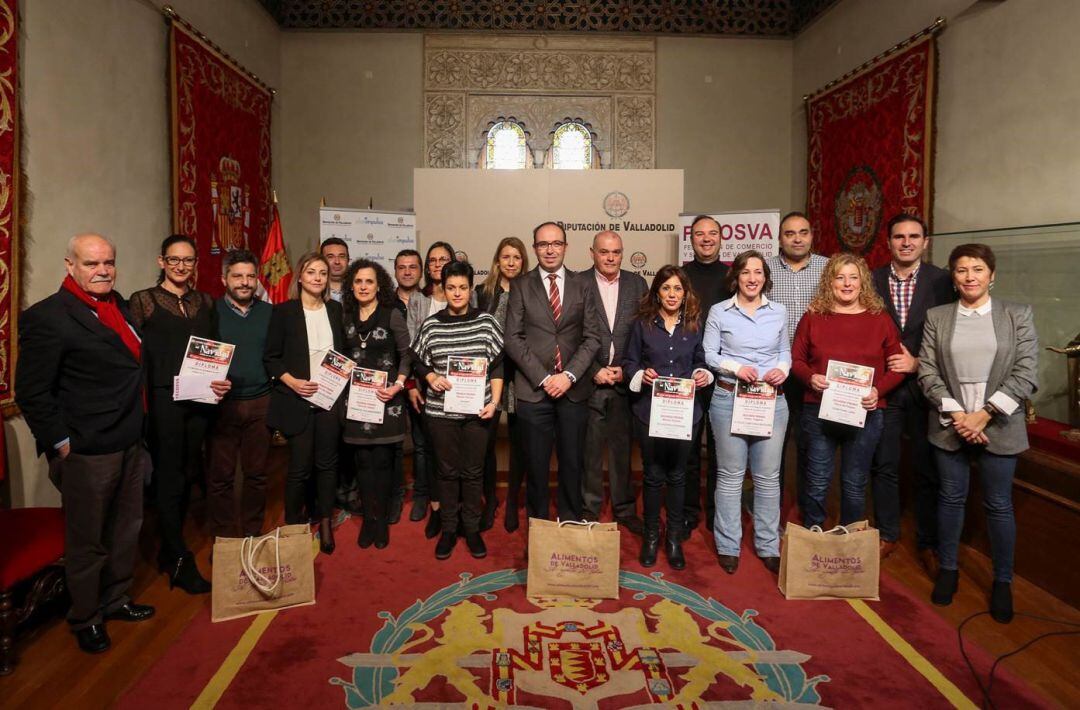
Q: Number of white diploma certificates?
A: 7